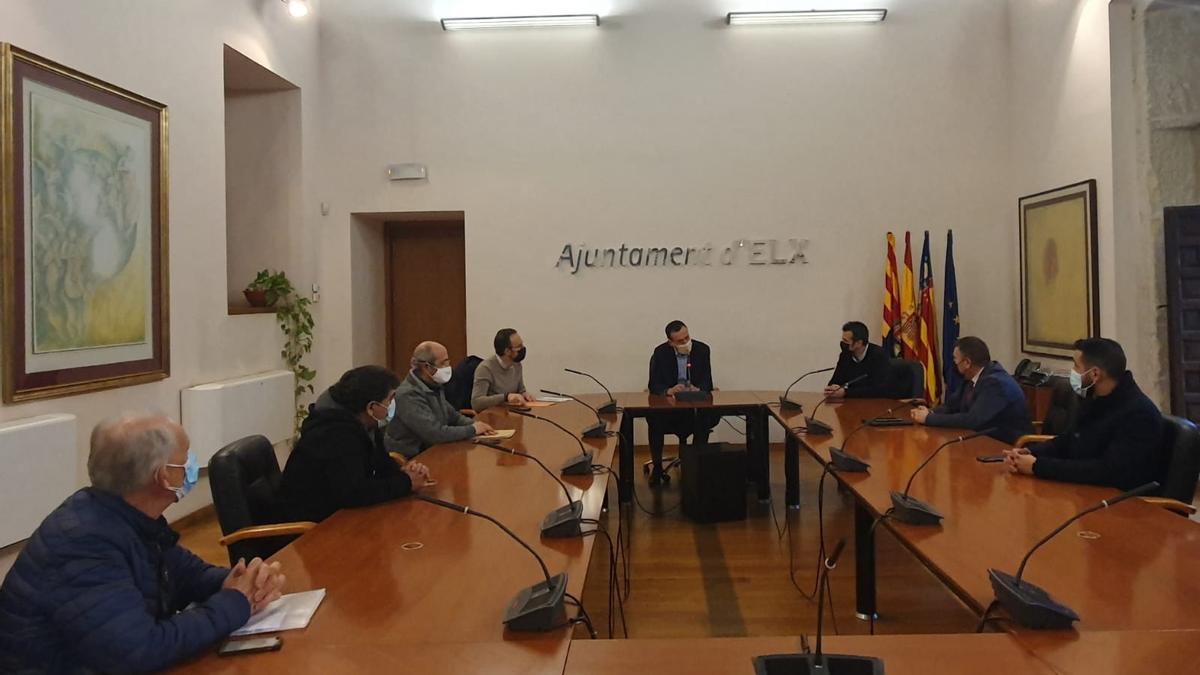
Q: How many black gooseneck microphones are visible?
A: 12